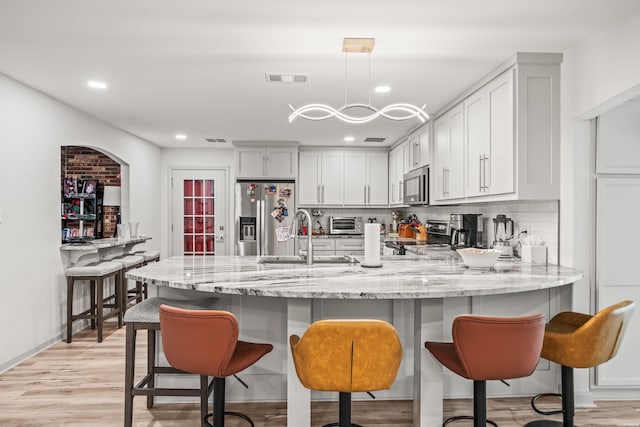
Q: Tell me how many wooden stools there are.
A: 4